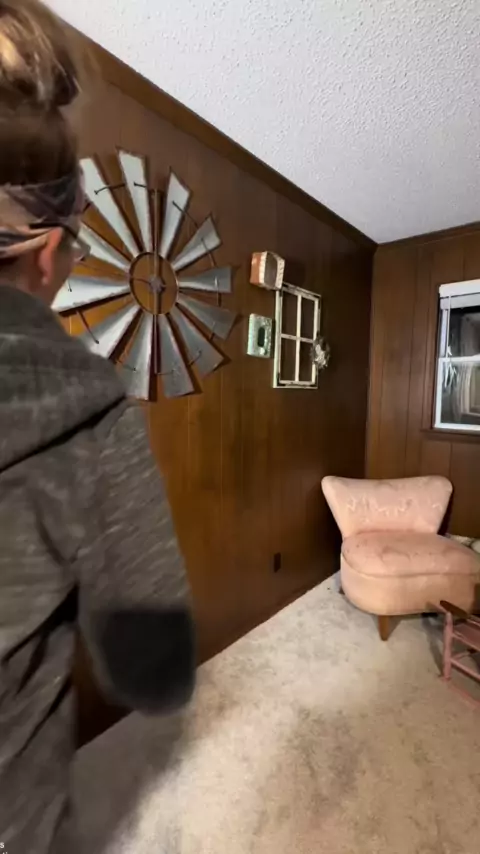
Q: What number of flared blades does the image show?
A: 12